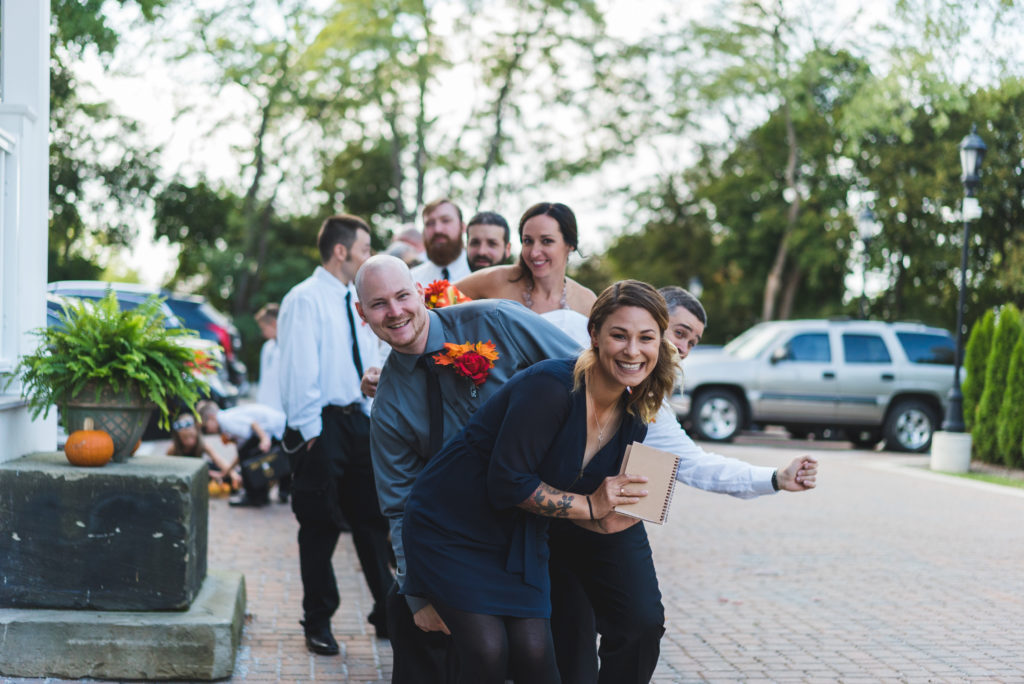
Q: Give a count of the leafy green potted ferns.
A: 1